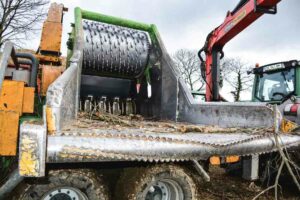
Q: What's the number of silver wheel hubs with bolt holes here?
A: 2